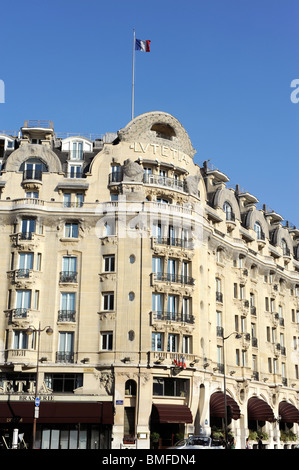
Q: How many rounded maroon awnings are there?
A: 3